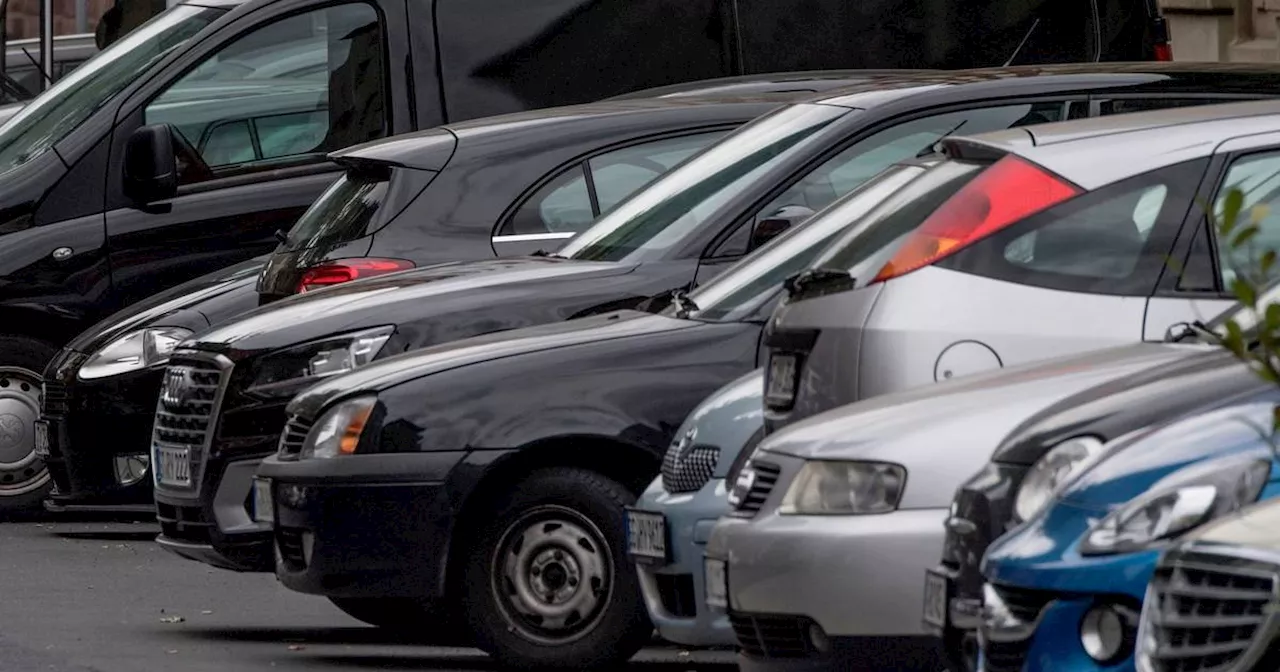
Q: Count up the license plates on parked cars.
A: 7